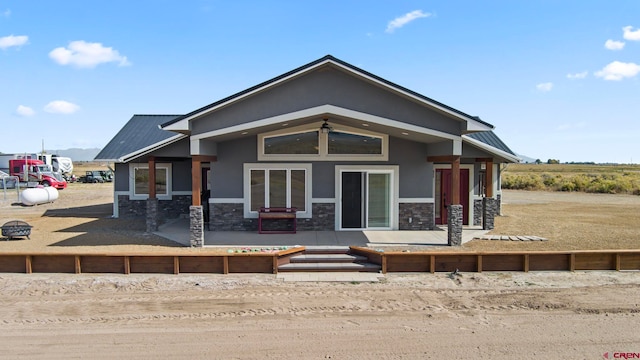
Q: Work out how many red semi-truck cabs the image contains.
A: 1